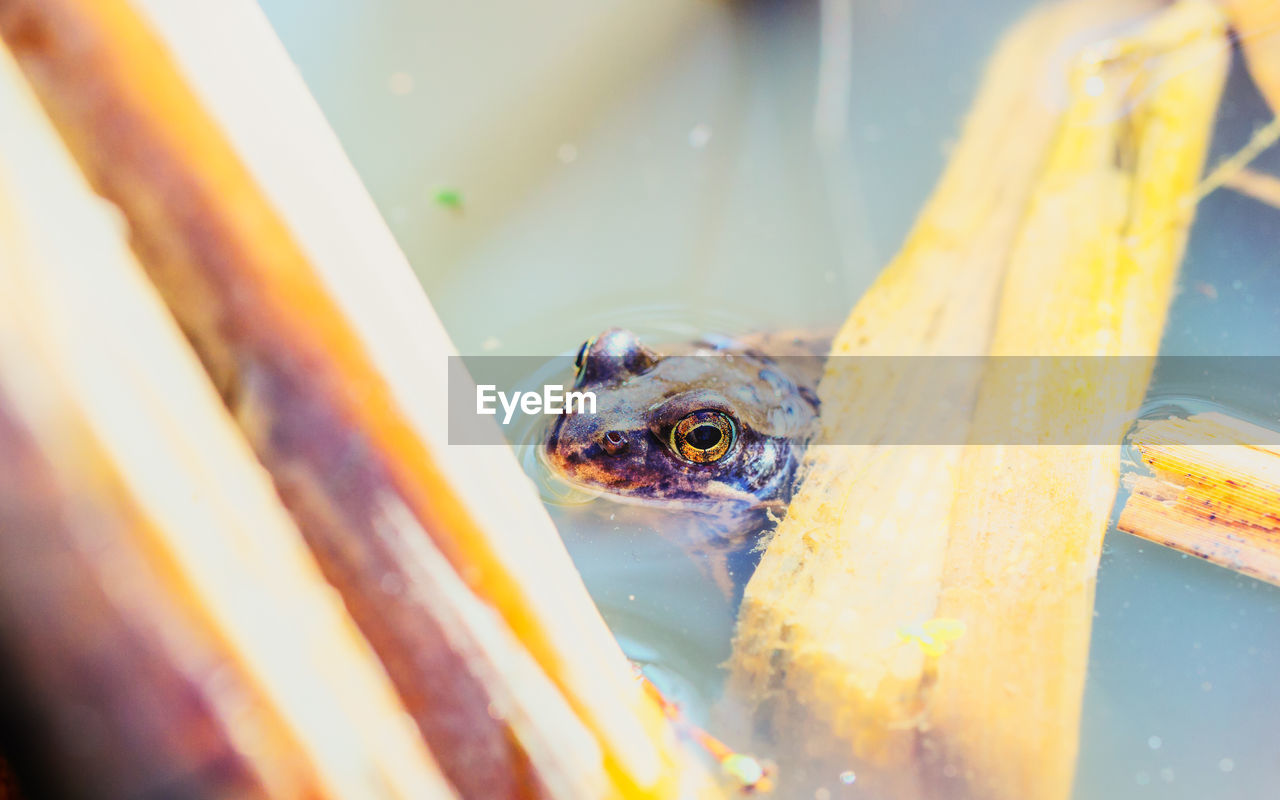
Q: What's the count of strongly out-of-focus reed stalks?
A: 2